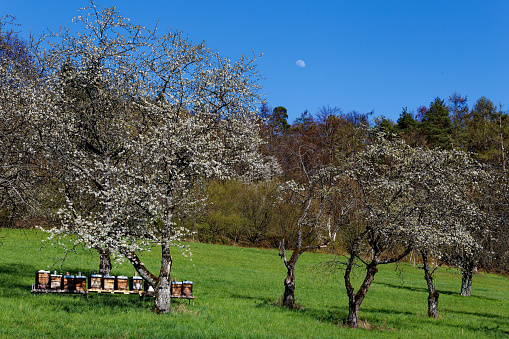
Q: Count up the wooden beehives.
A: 11